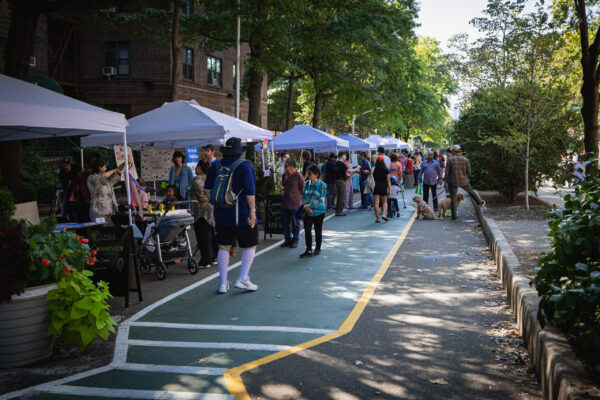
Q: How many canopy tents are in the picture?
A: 6